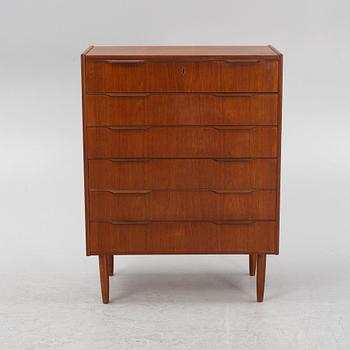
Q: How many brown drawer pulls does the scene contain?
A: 12